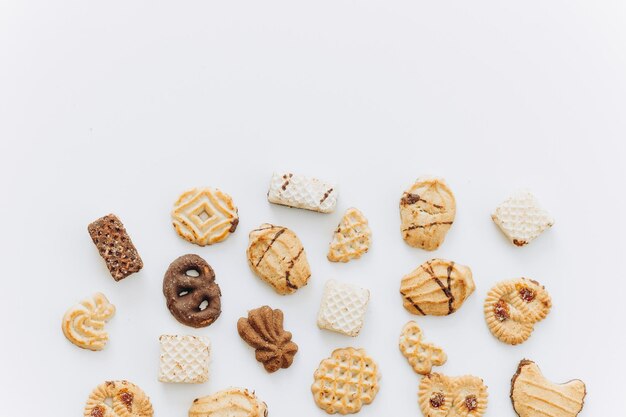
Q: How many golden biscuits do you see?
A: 13